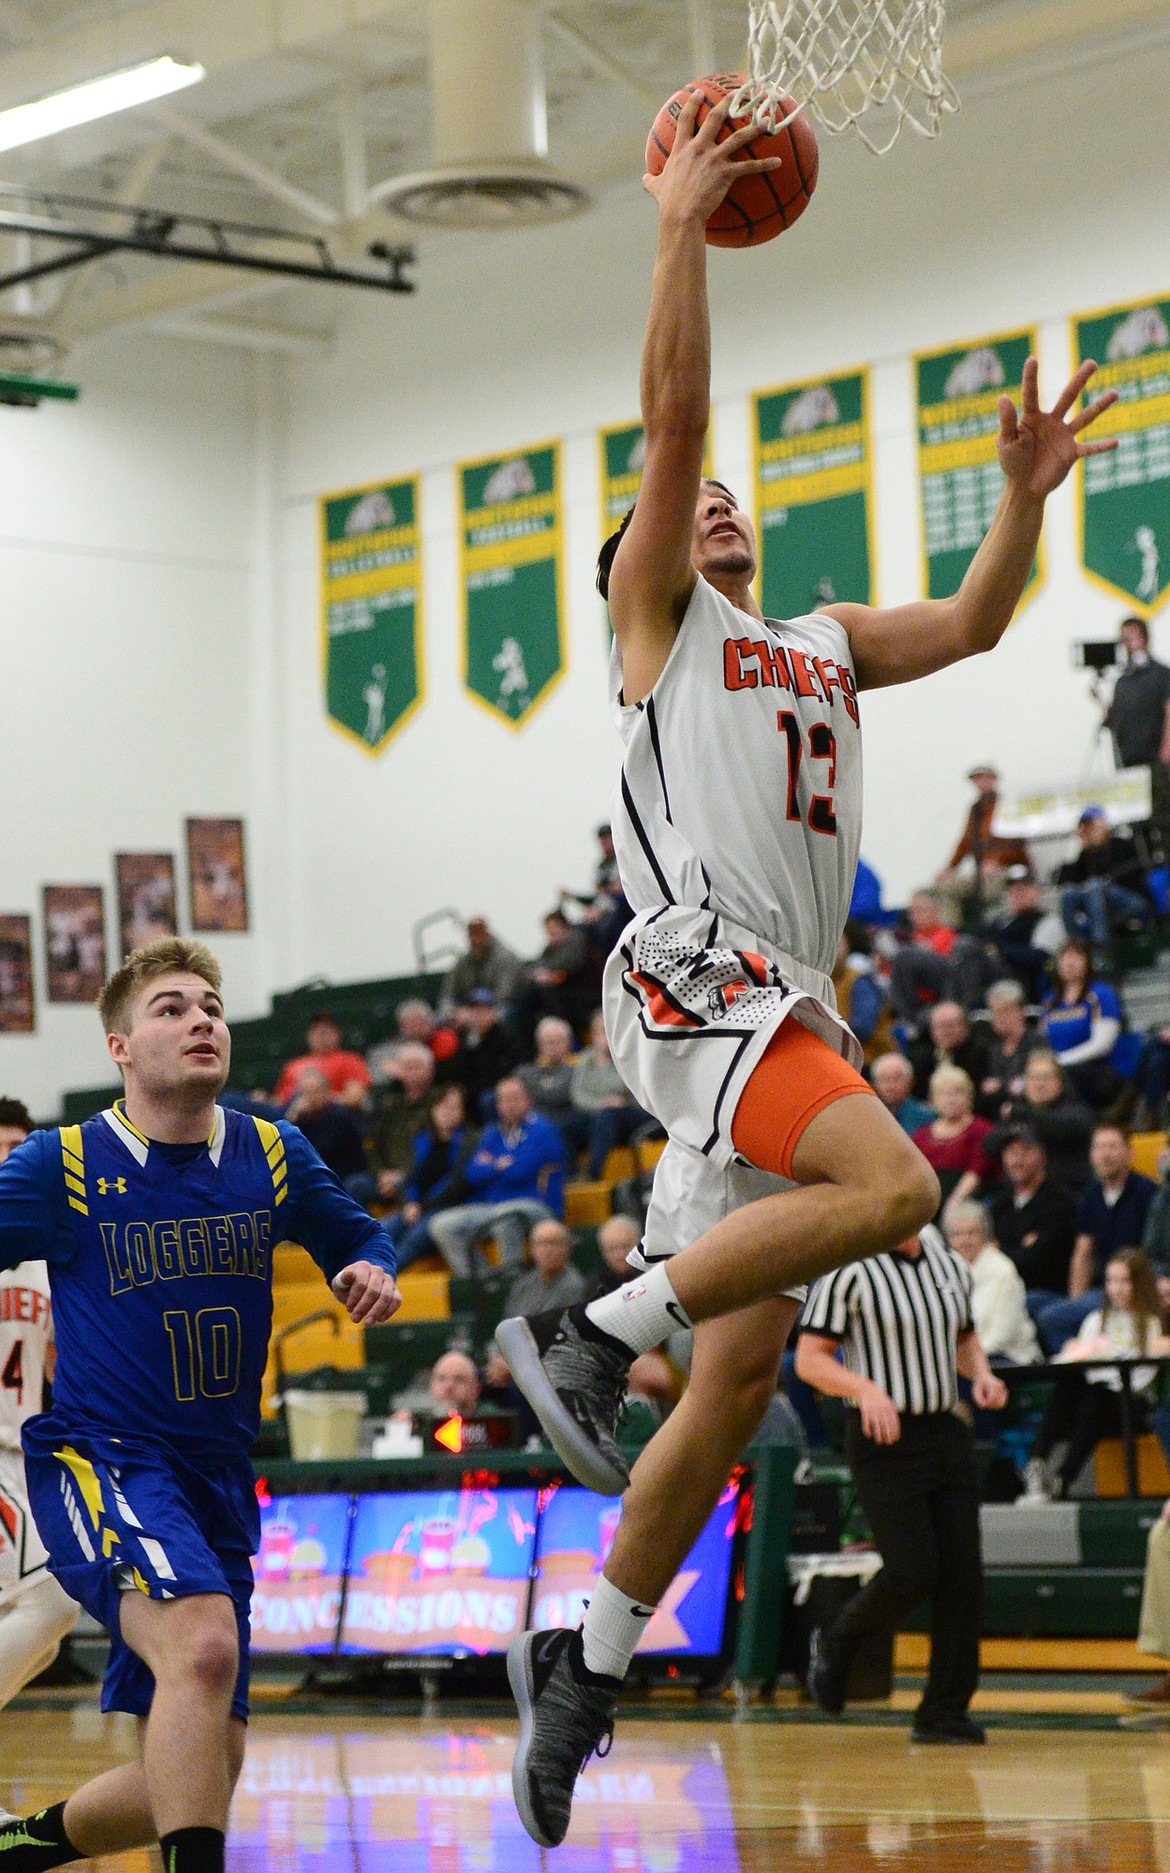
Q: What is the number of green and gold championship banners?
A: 6